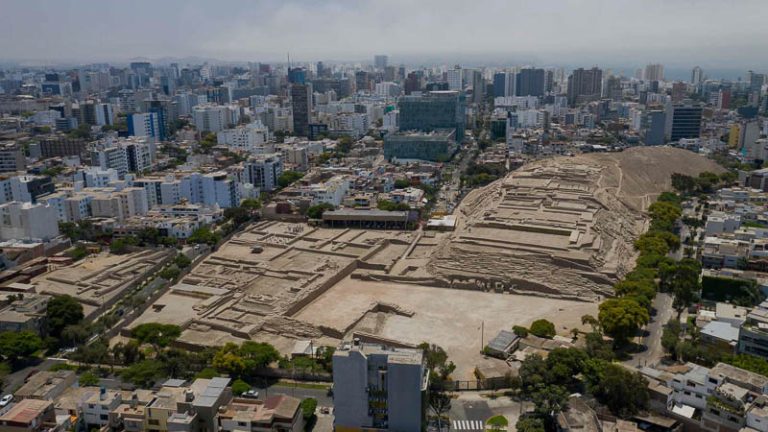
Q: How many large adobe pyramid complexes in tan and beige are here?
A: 1